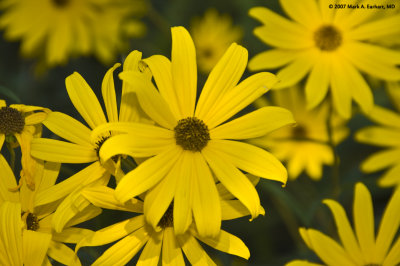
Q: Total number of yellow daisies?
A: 11